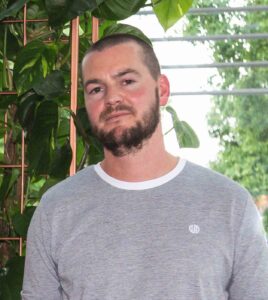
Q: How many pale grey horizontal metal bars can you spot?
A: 4